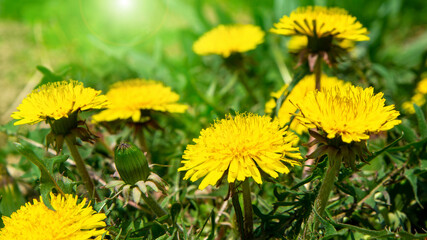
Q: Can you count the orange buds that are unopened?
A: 0